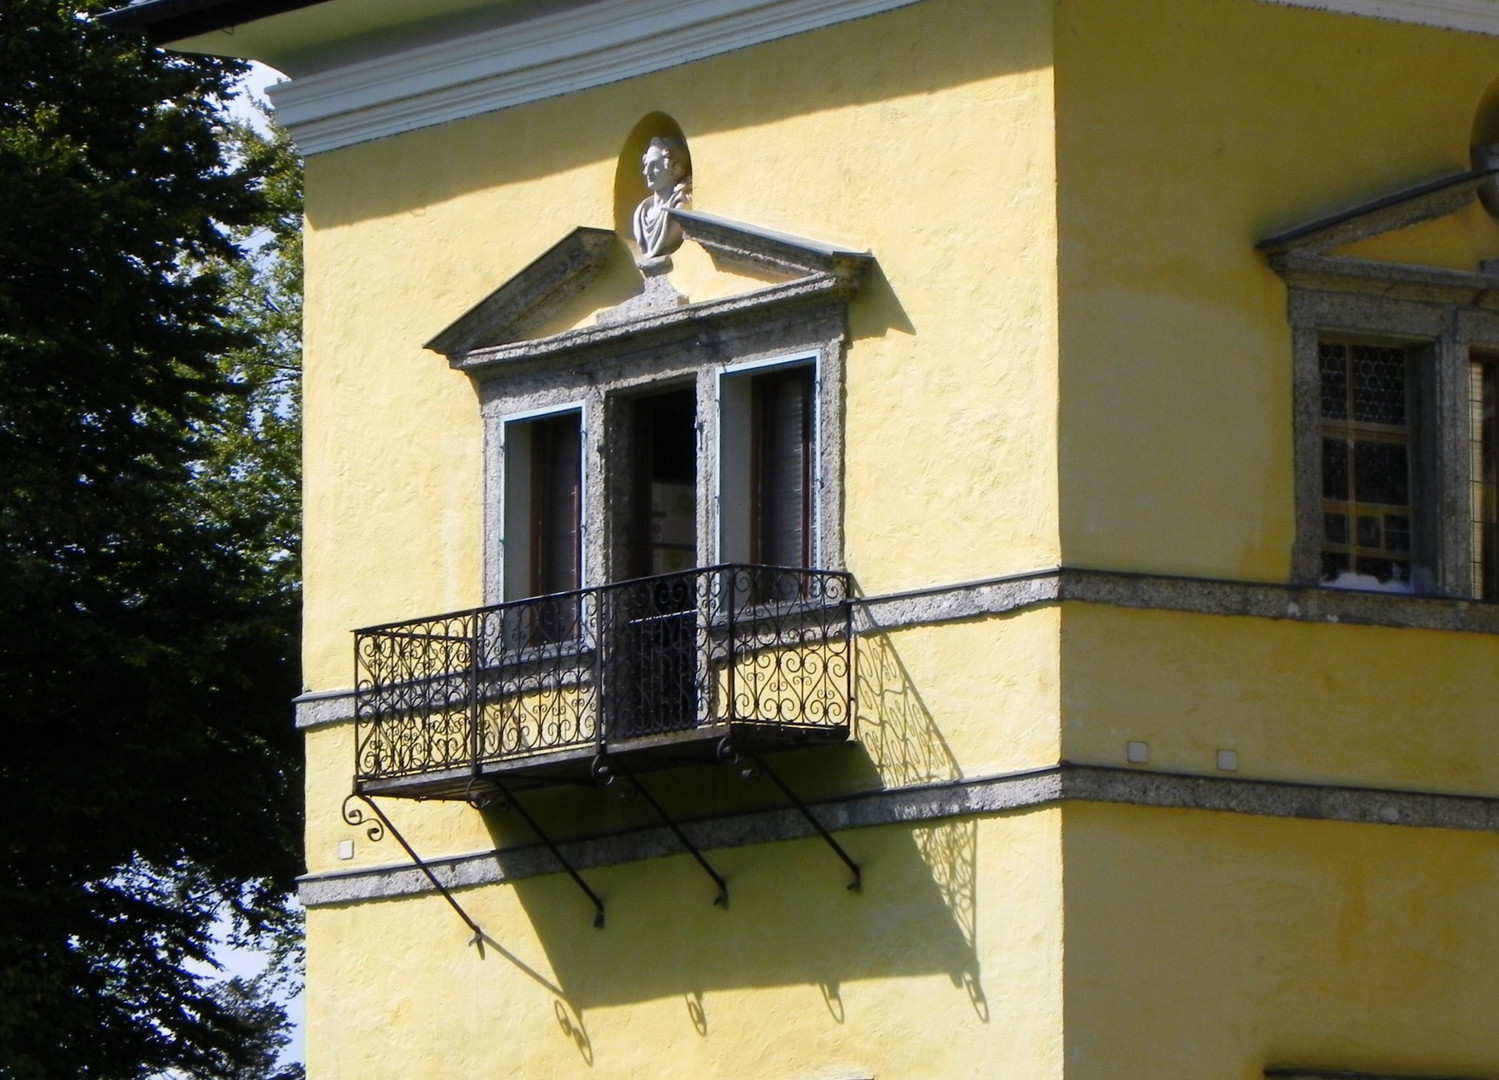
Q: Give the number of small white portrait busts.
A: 1